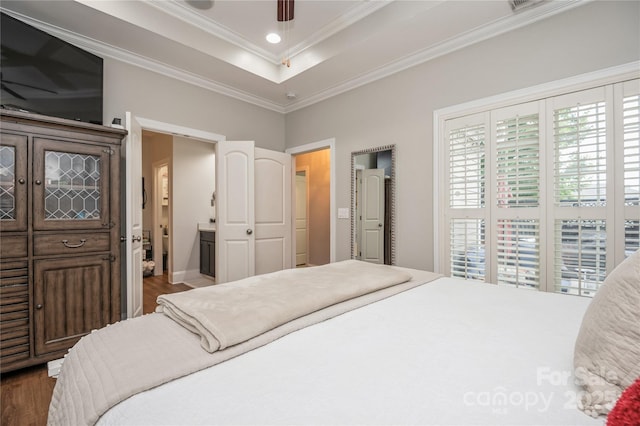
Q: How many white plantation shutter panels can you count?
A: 4